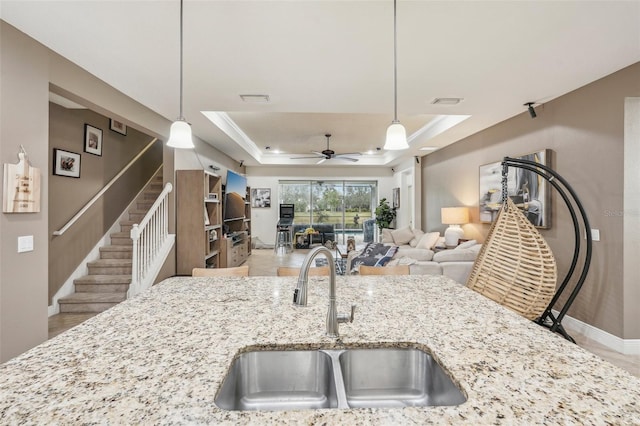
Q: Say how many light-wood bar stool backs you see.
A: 3